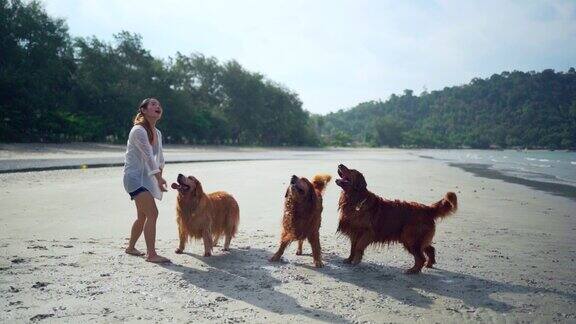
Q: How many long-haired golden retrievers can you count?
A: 3